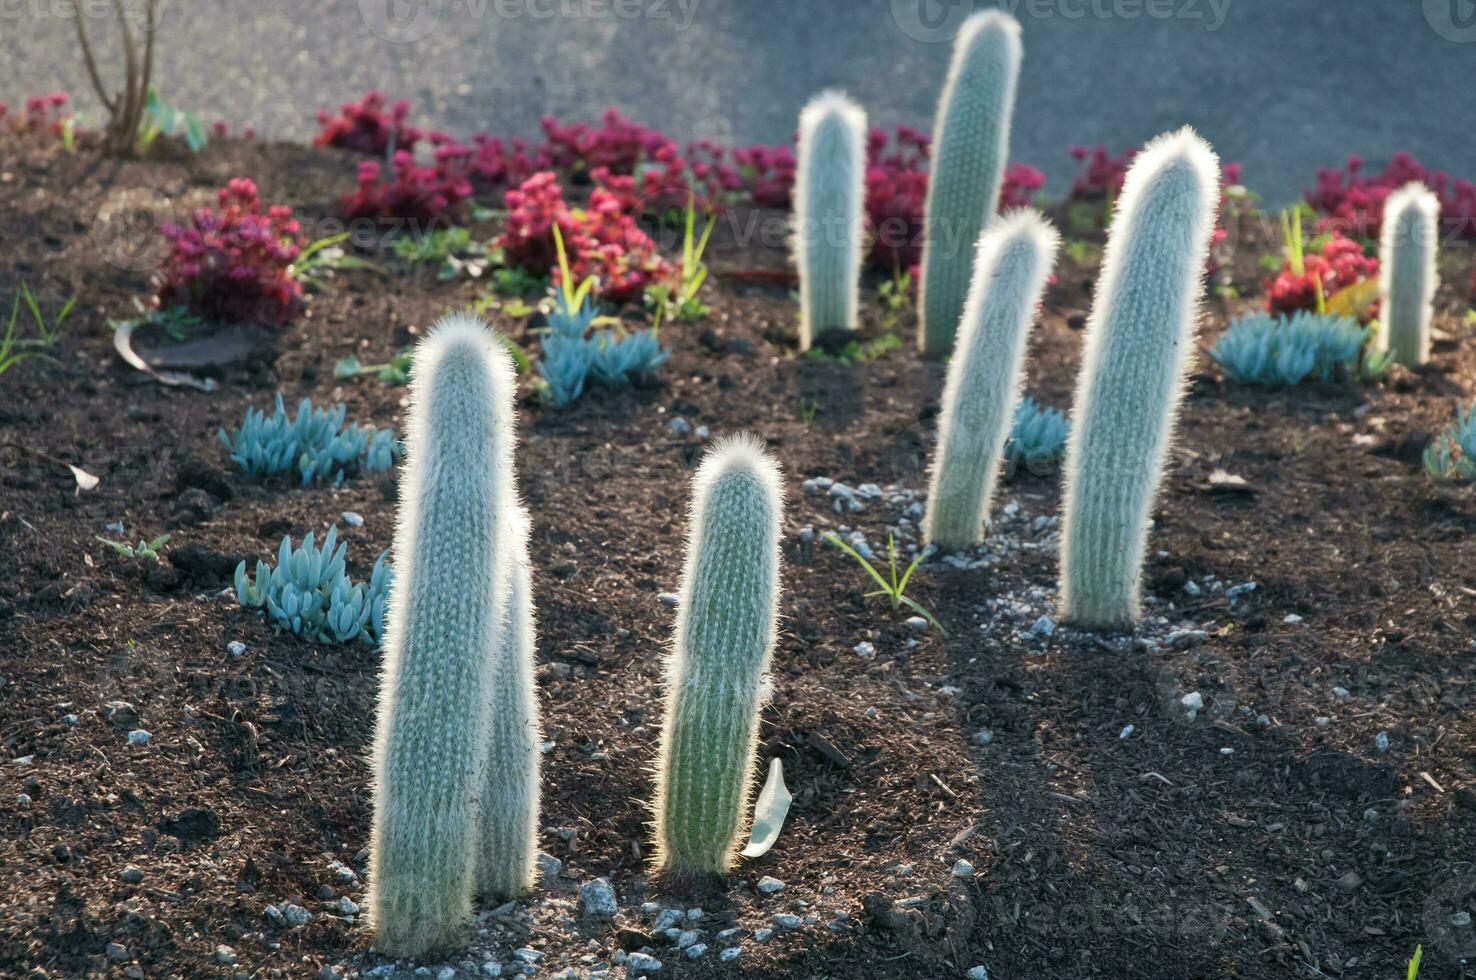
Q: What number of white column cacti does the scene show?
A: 8